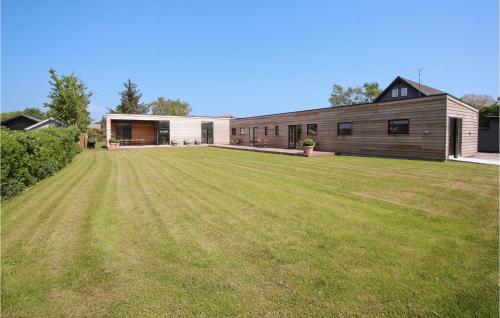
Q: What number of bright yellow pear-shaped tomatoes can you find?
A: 0